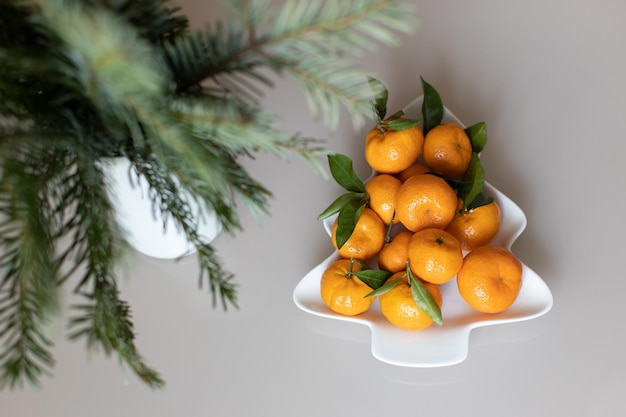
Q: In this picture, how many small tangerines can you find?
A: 12